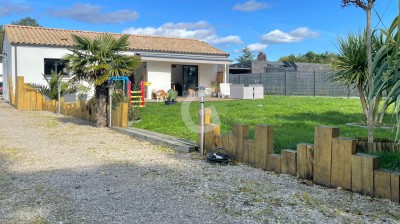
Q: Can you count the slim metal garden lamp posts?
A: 3